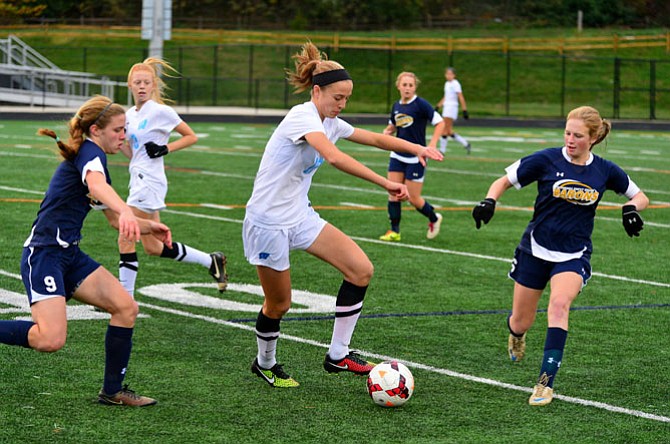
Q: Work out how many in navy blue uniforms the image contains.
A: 3